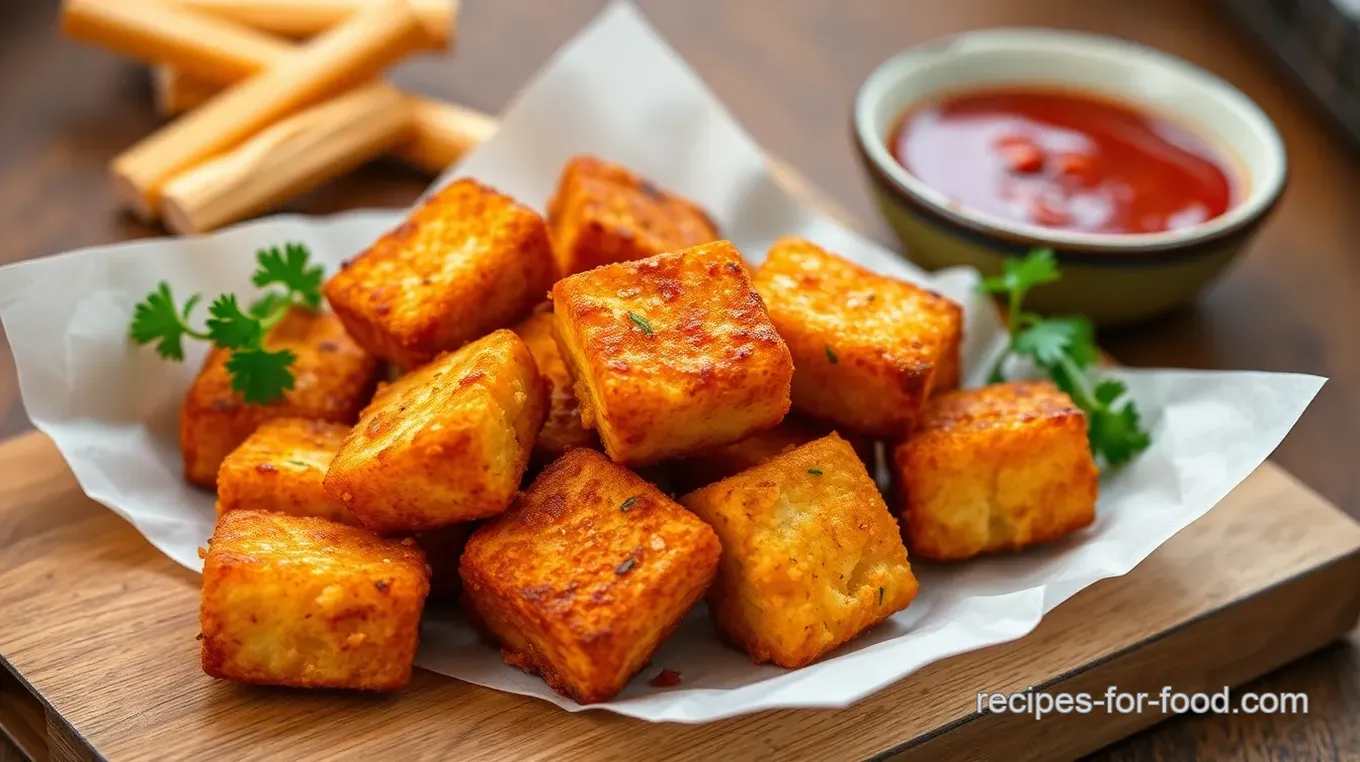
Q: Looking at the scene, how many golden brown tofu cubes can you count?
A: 12